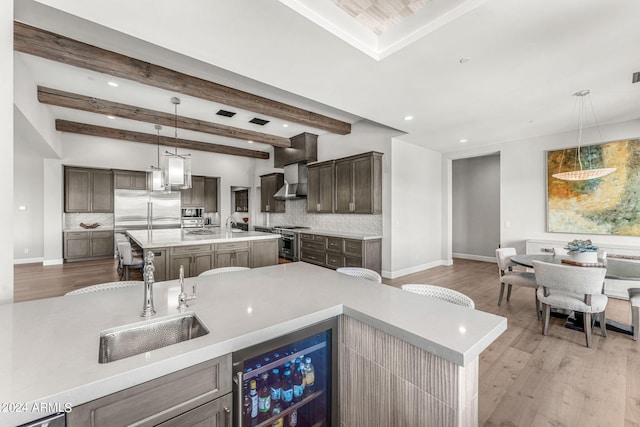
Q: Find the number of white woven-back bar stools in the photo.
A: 4